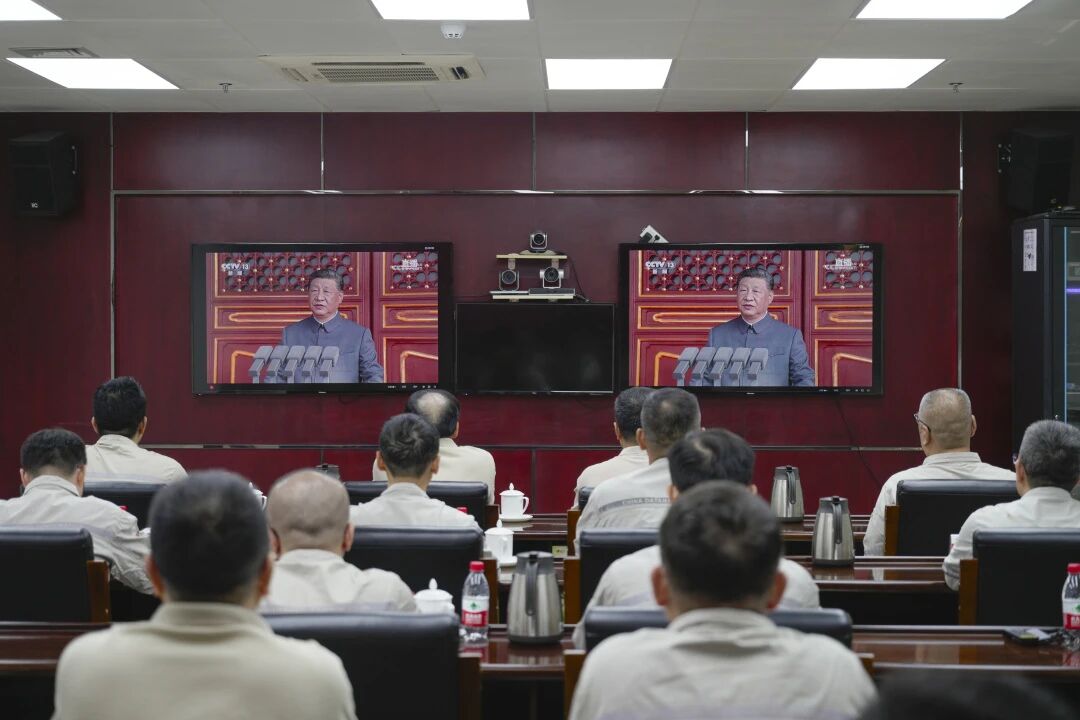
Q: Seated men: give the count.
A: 12